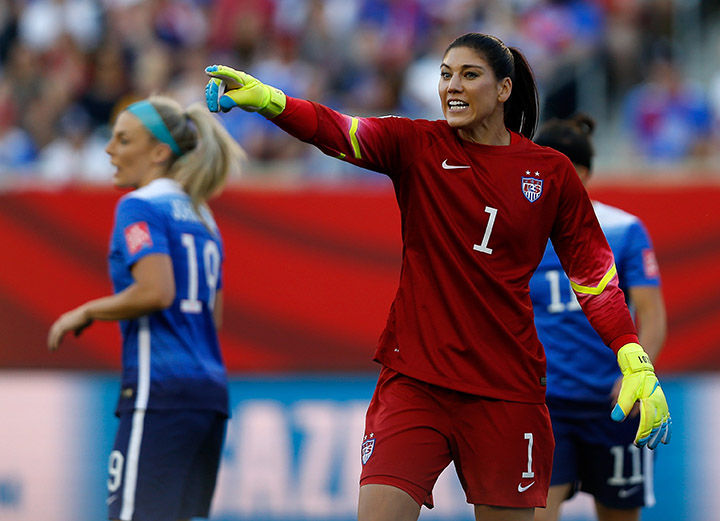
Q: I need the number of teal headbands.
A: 1